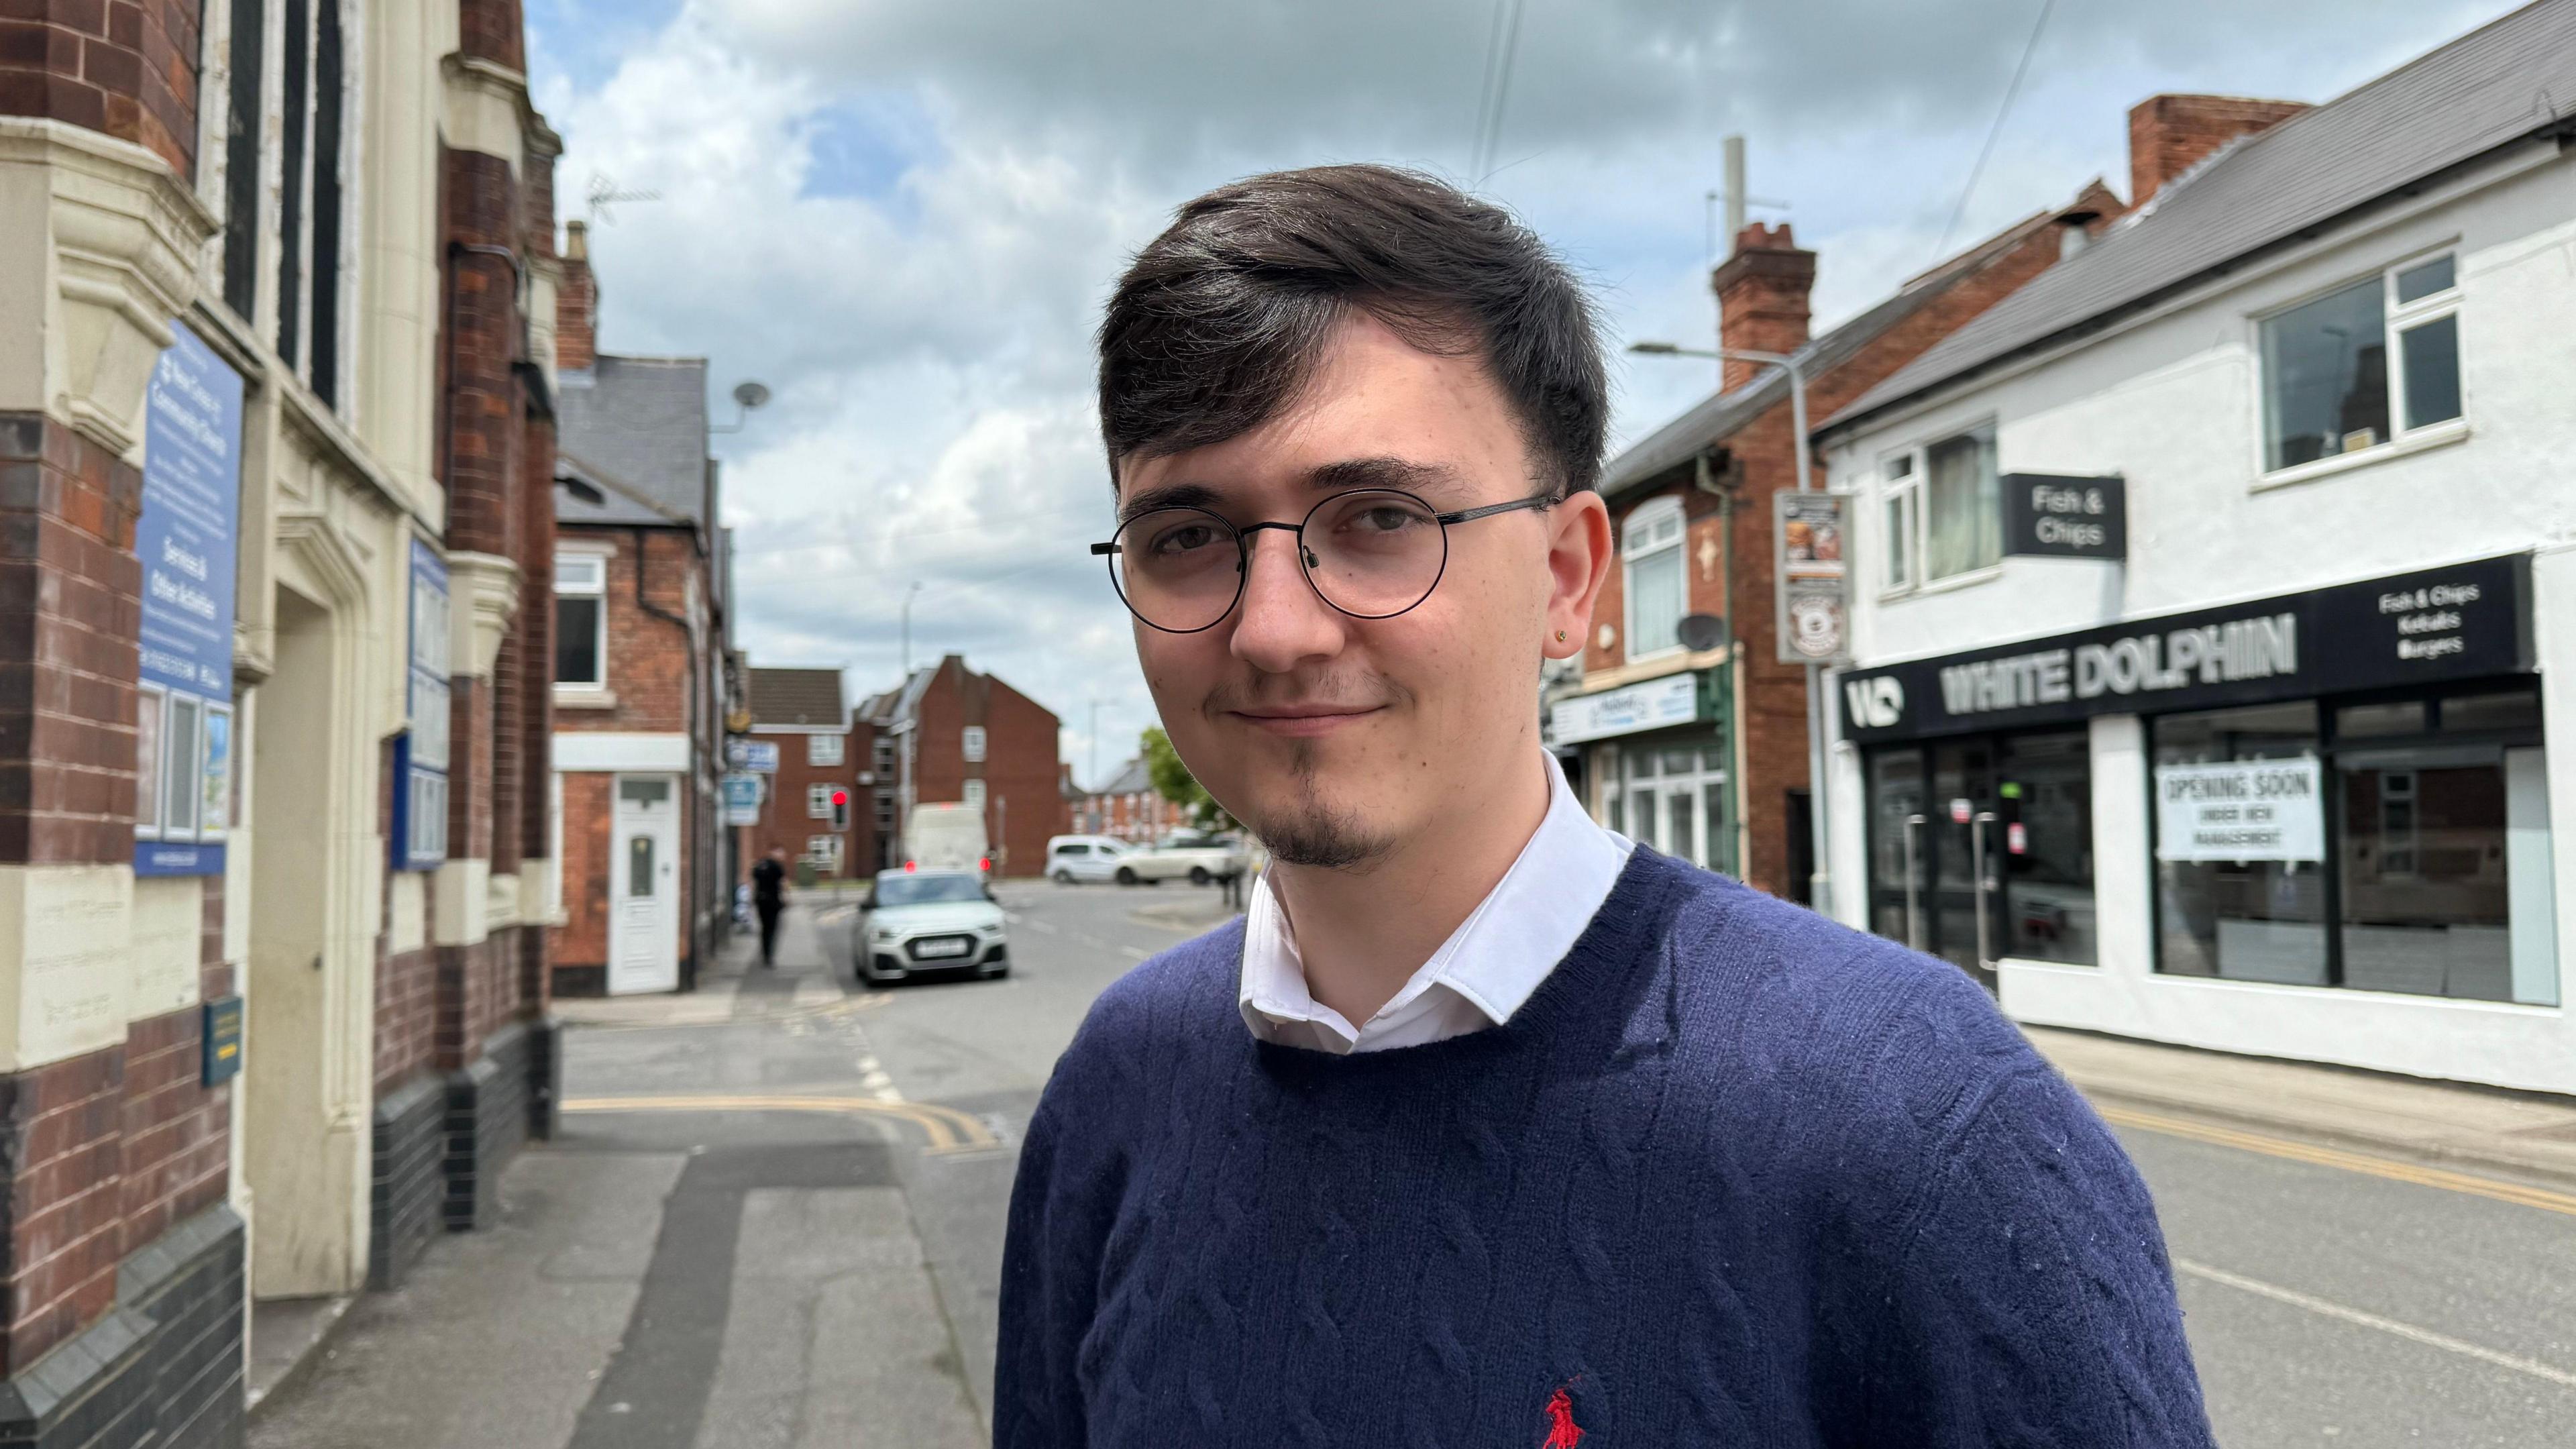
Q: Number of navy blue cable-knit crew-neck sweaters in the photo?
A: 1